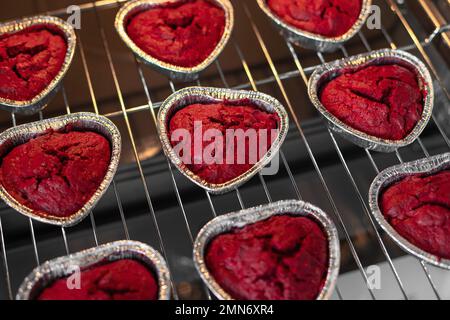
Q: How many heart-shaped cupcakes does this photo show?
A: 9